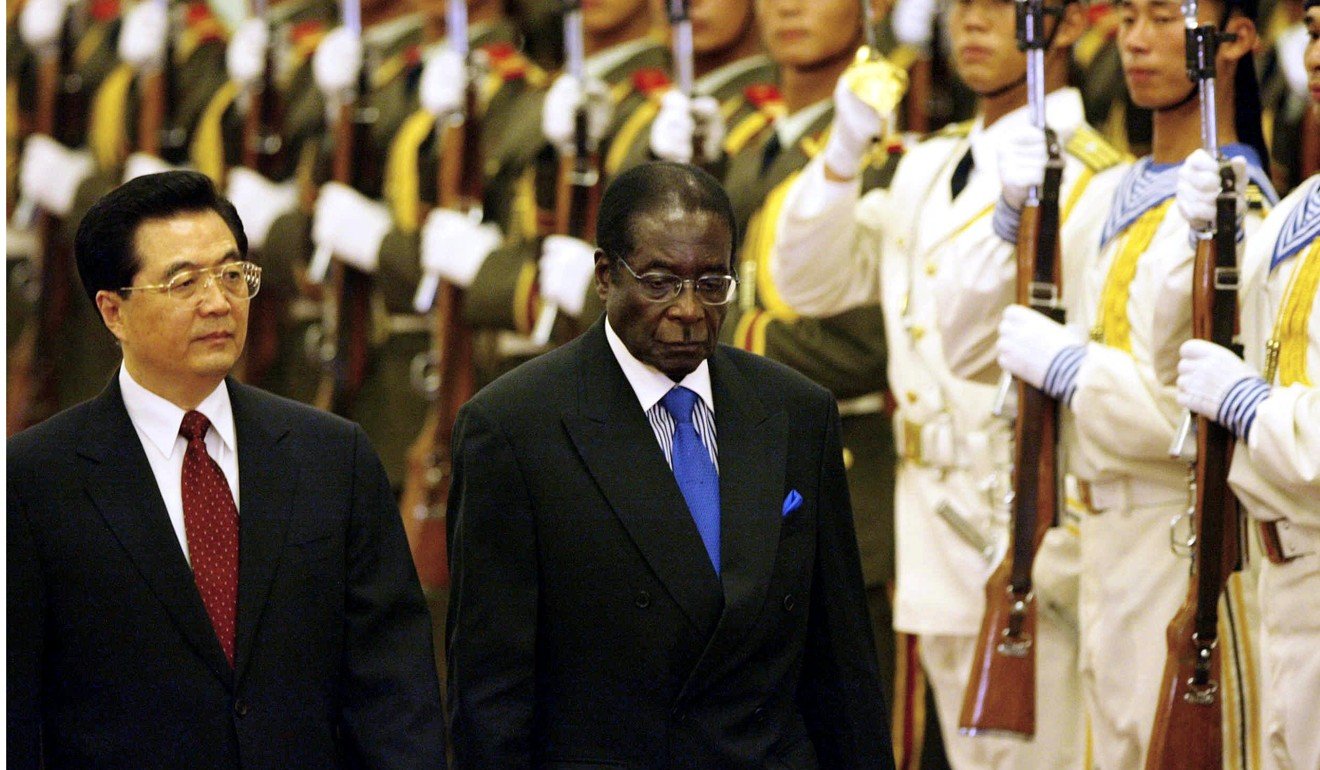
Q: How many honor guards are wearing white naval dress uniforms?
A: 3